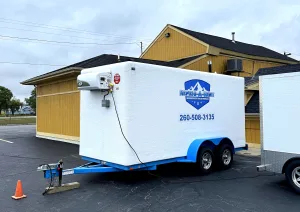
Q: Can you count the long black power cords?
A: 1